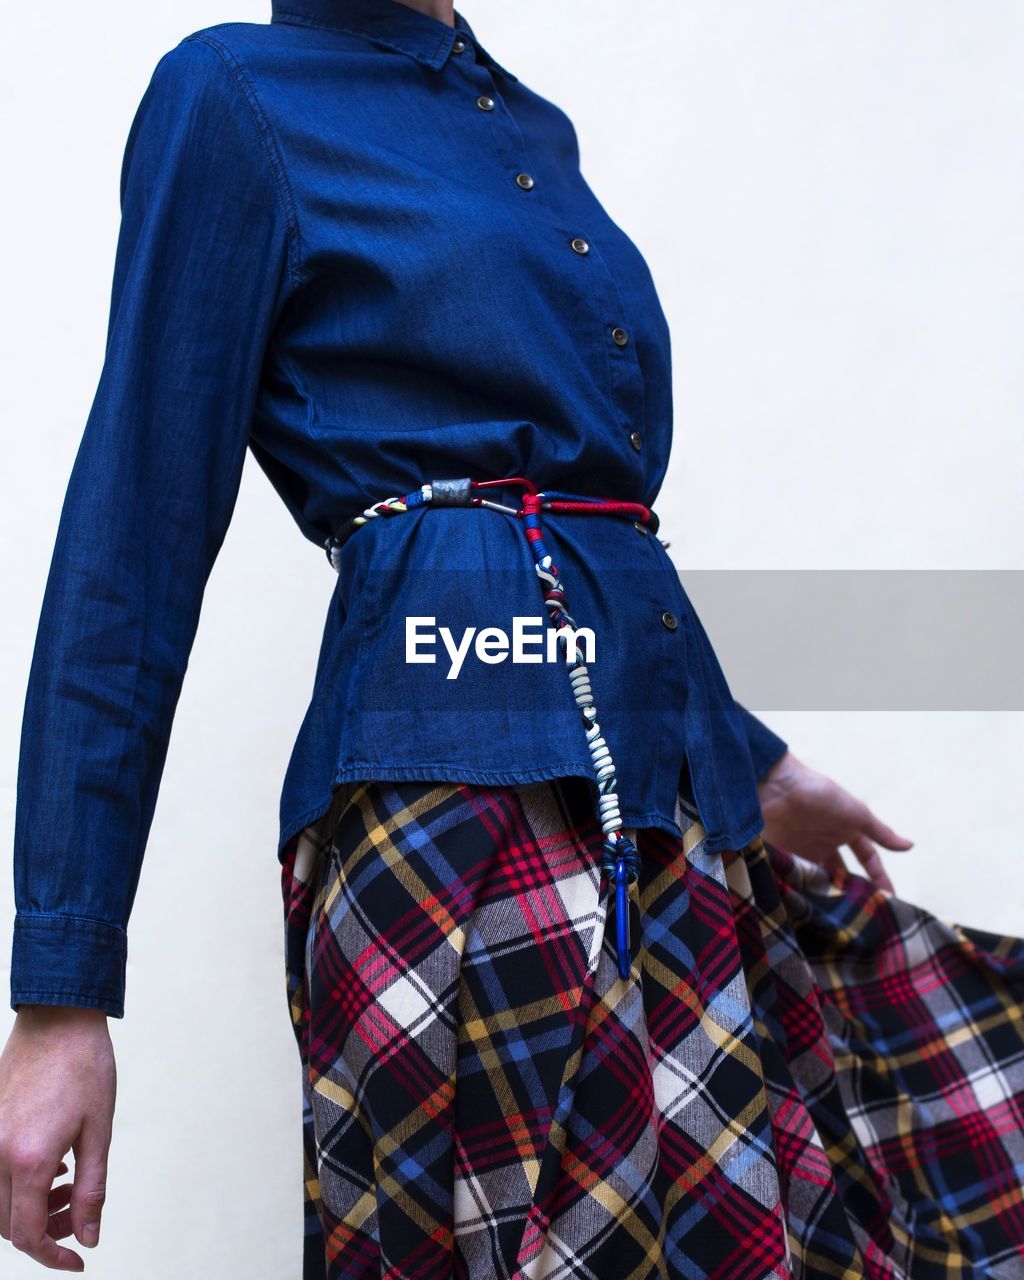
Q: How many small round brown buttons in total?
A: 8